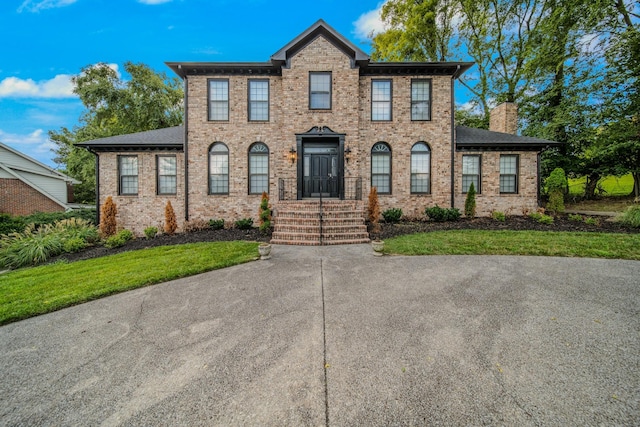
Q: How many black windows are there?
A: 13